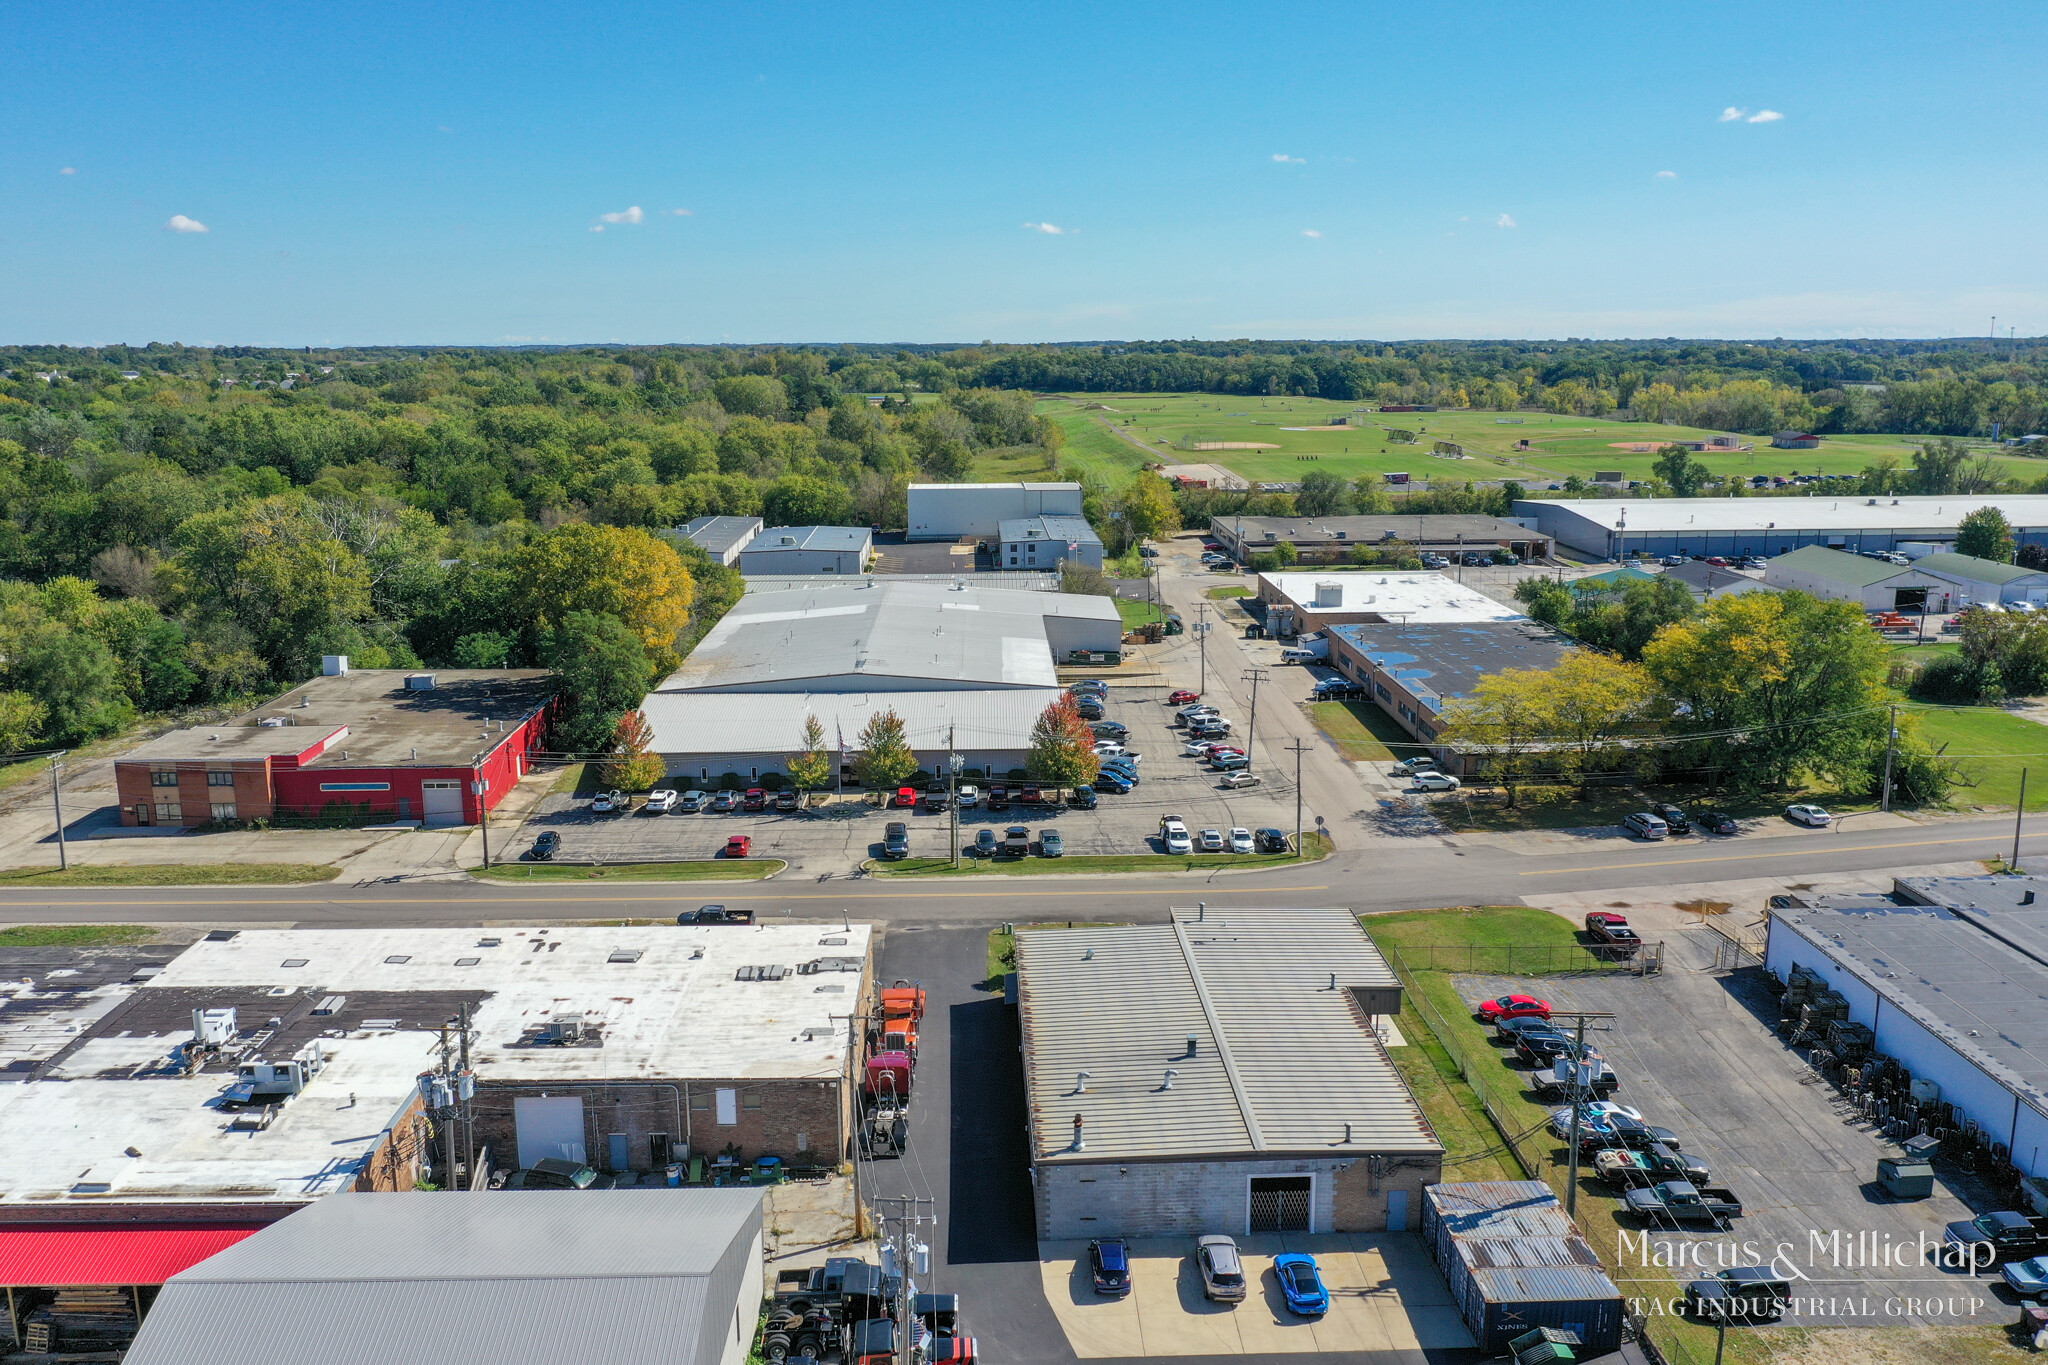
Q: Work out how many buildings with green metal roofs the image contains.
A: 3